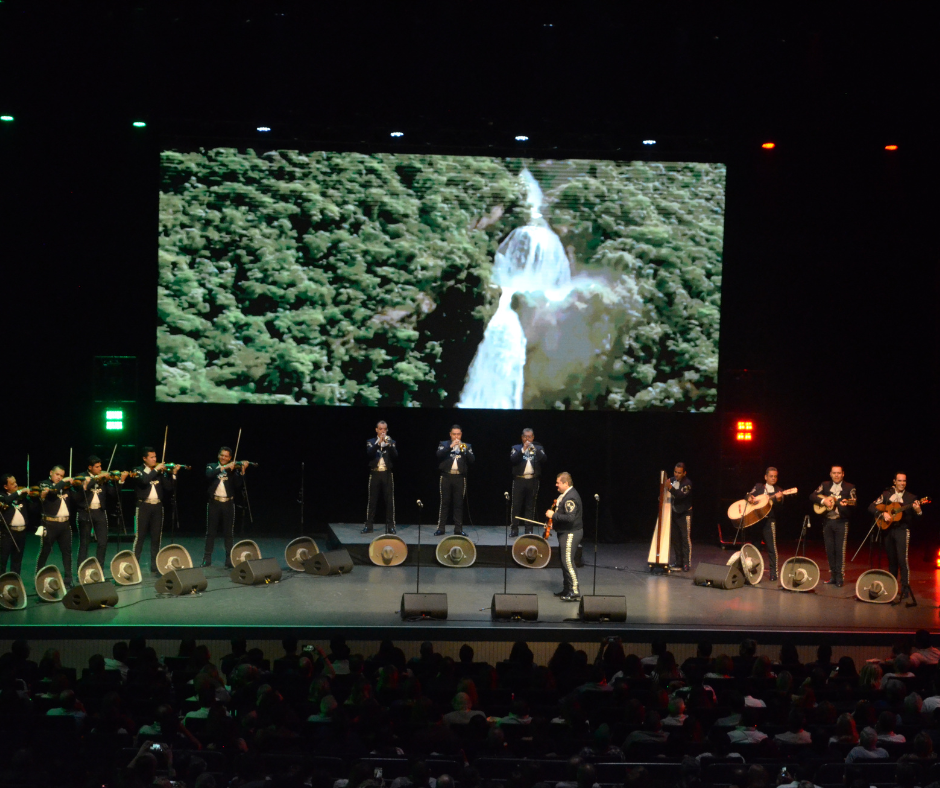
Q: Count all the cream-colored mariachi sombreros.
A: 14